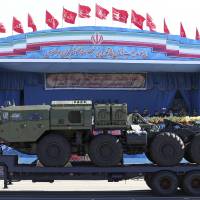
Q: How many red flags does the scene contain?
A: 13